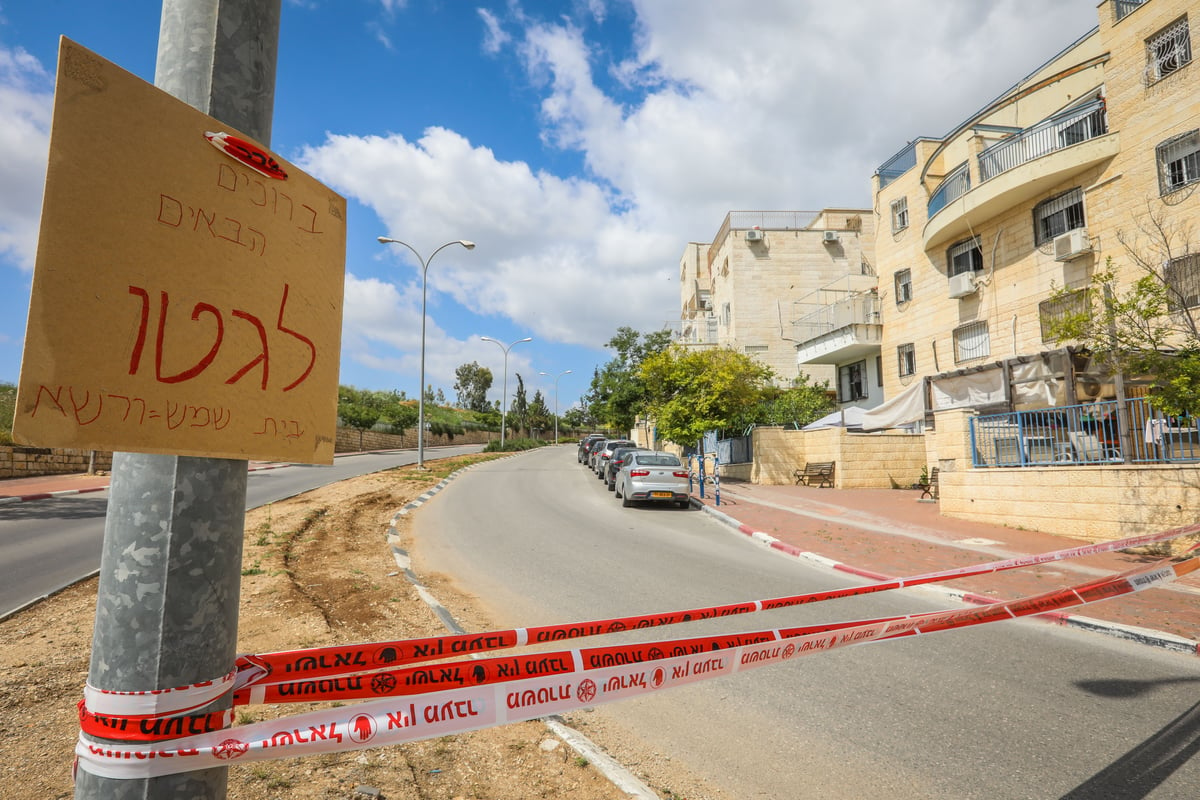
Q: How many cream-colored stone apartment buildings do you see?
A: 2